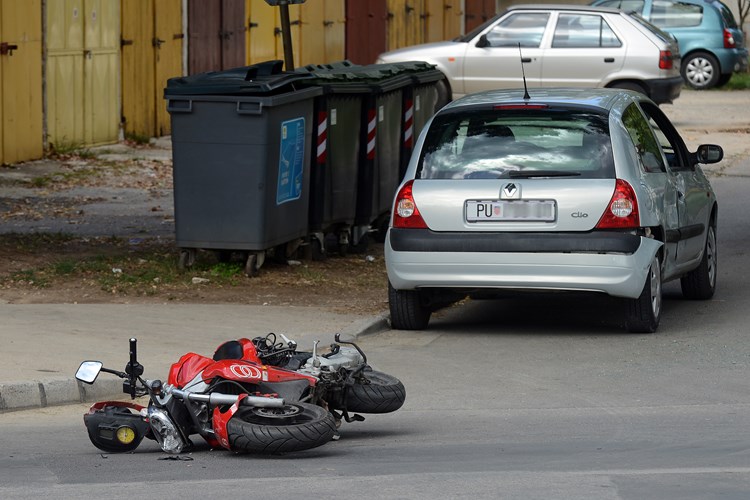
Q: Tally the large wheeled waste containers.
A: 4